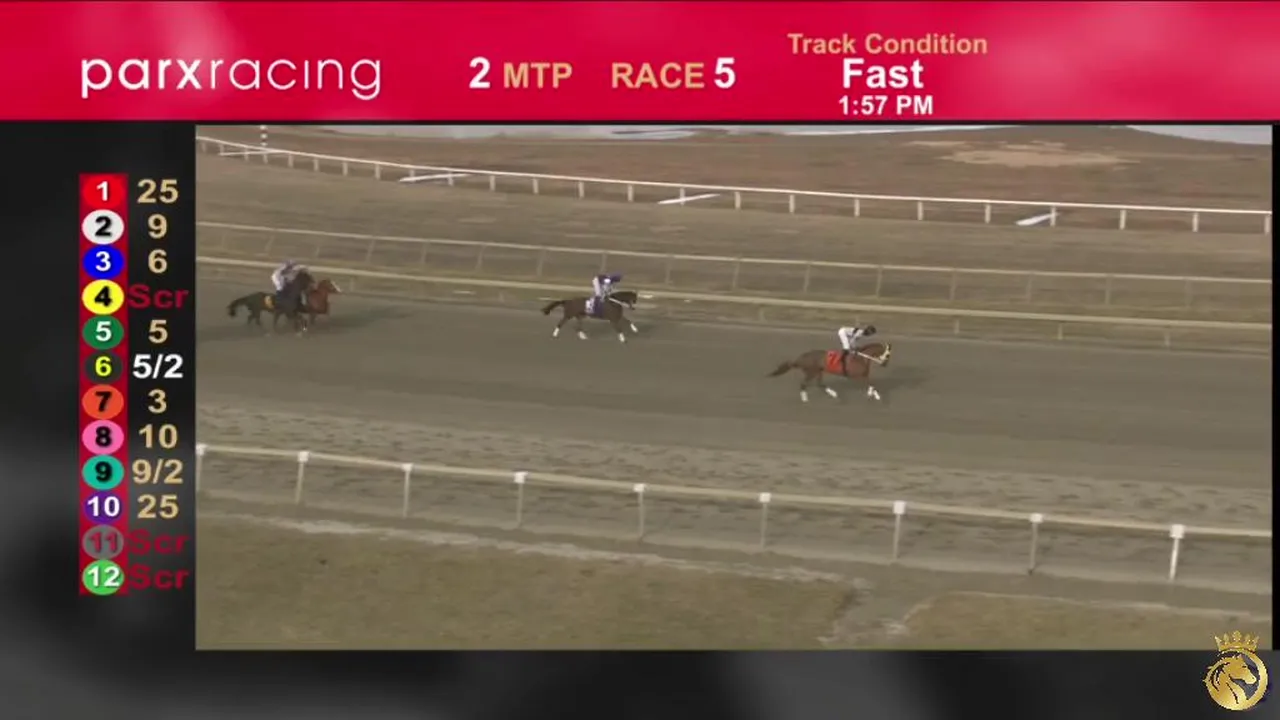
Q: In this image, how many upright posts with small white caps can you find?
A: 9